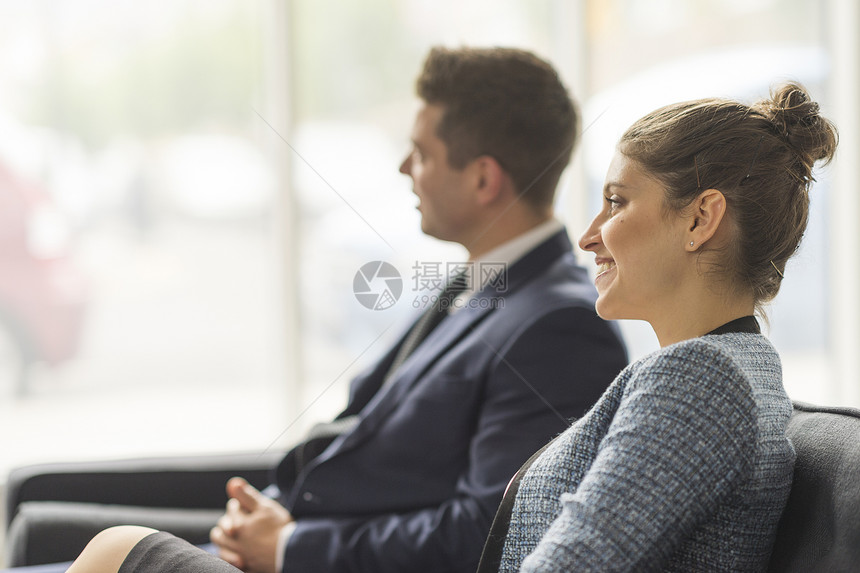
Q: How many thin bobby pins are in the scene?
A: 3